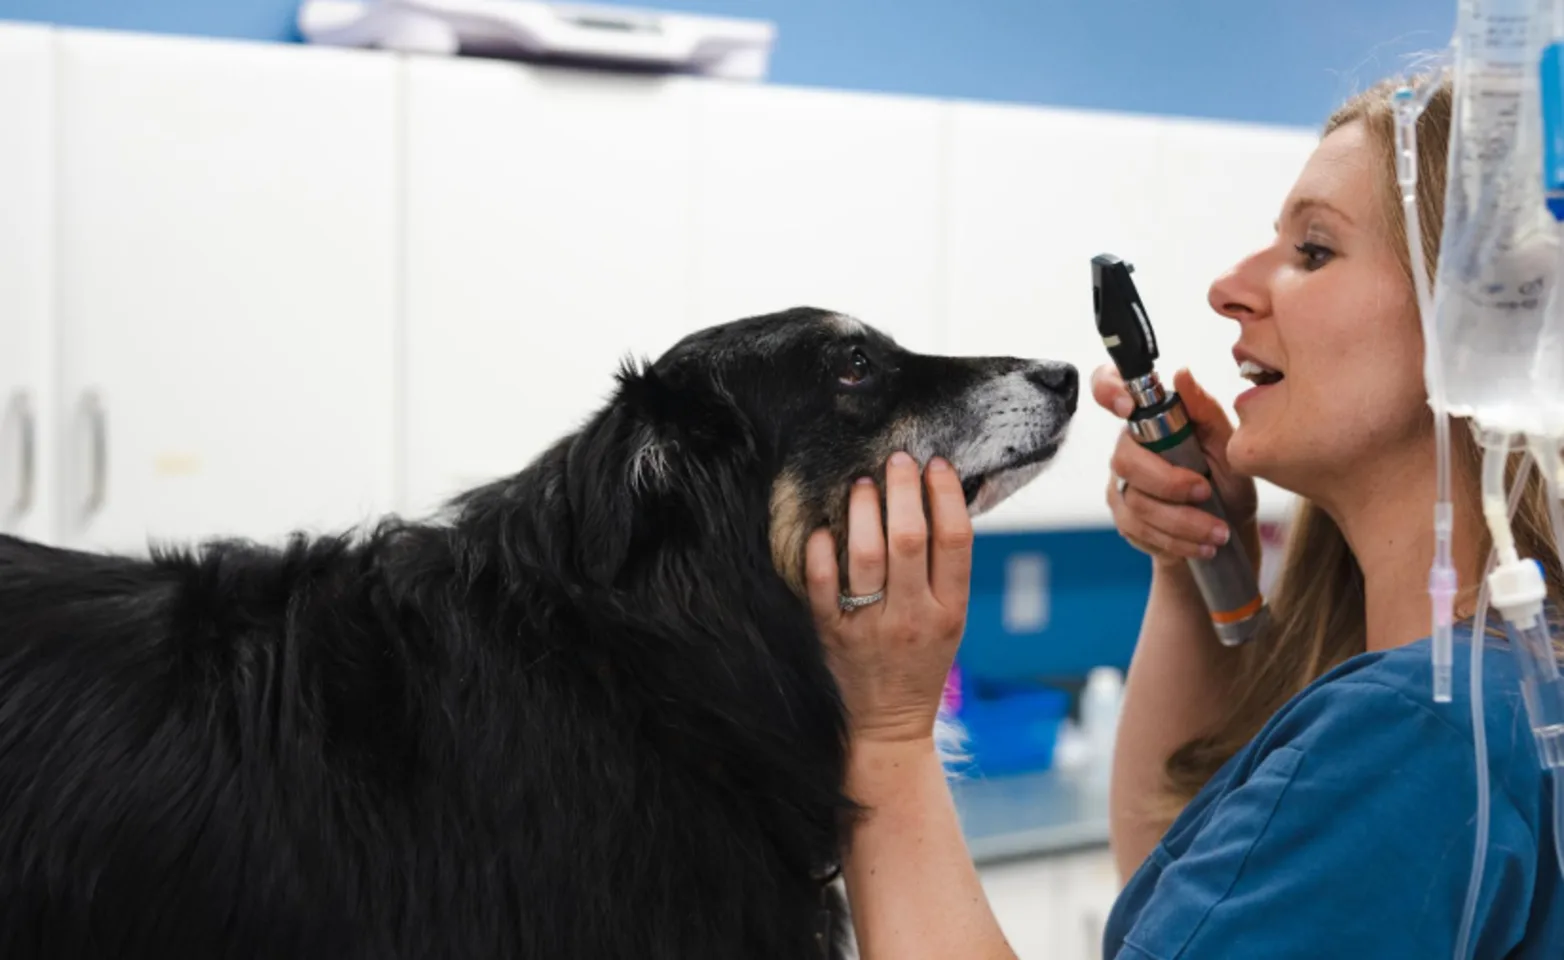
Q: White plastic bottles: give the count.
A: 1